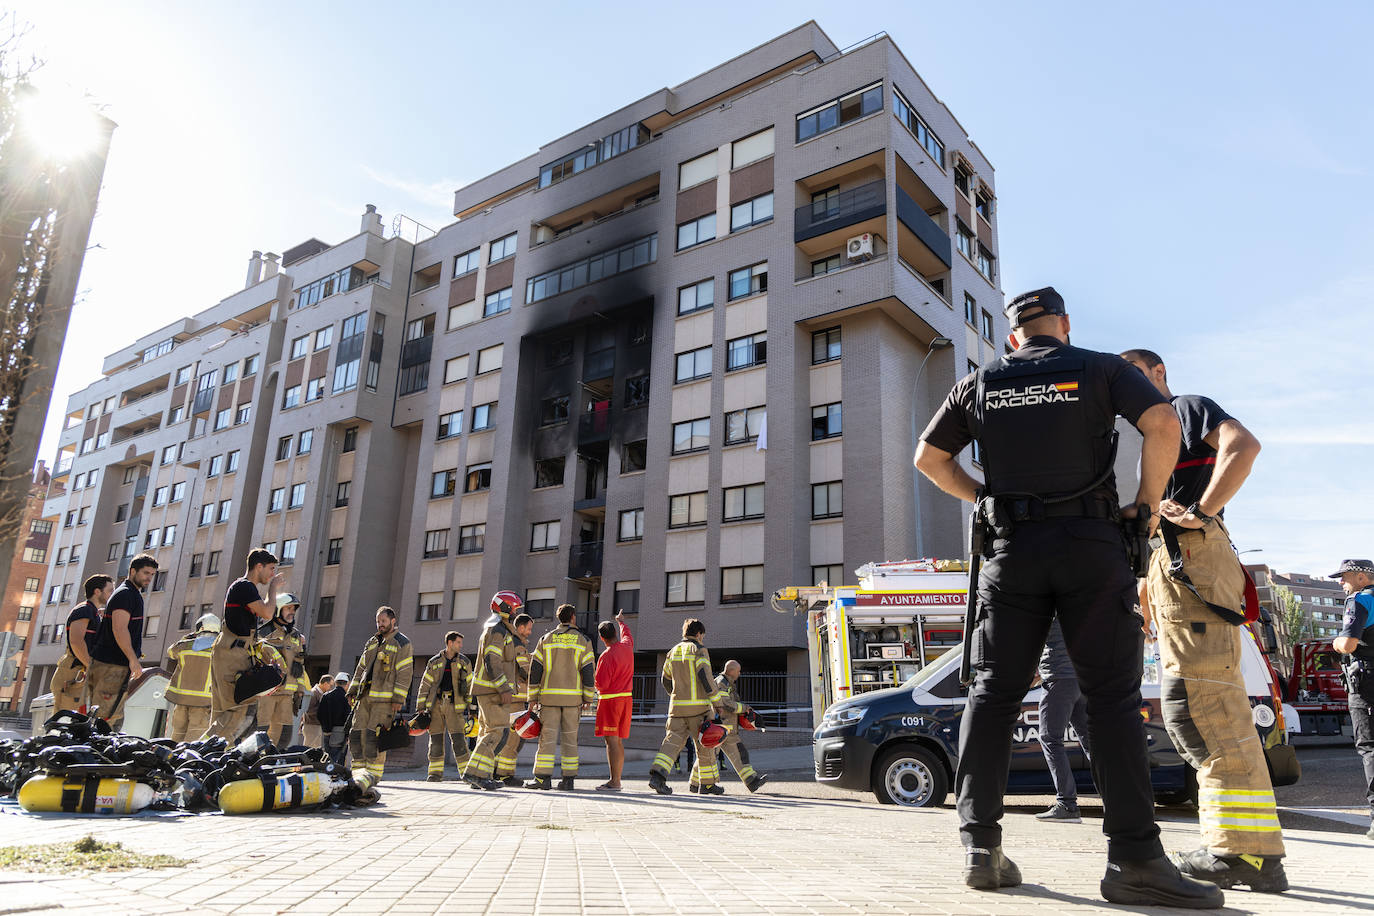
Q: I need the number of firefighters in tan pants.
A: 13